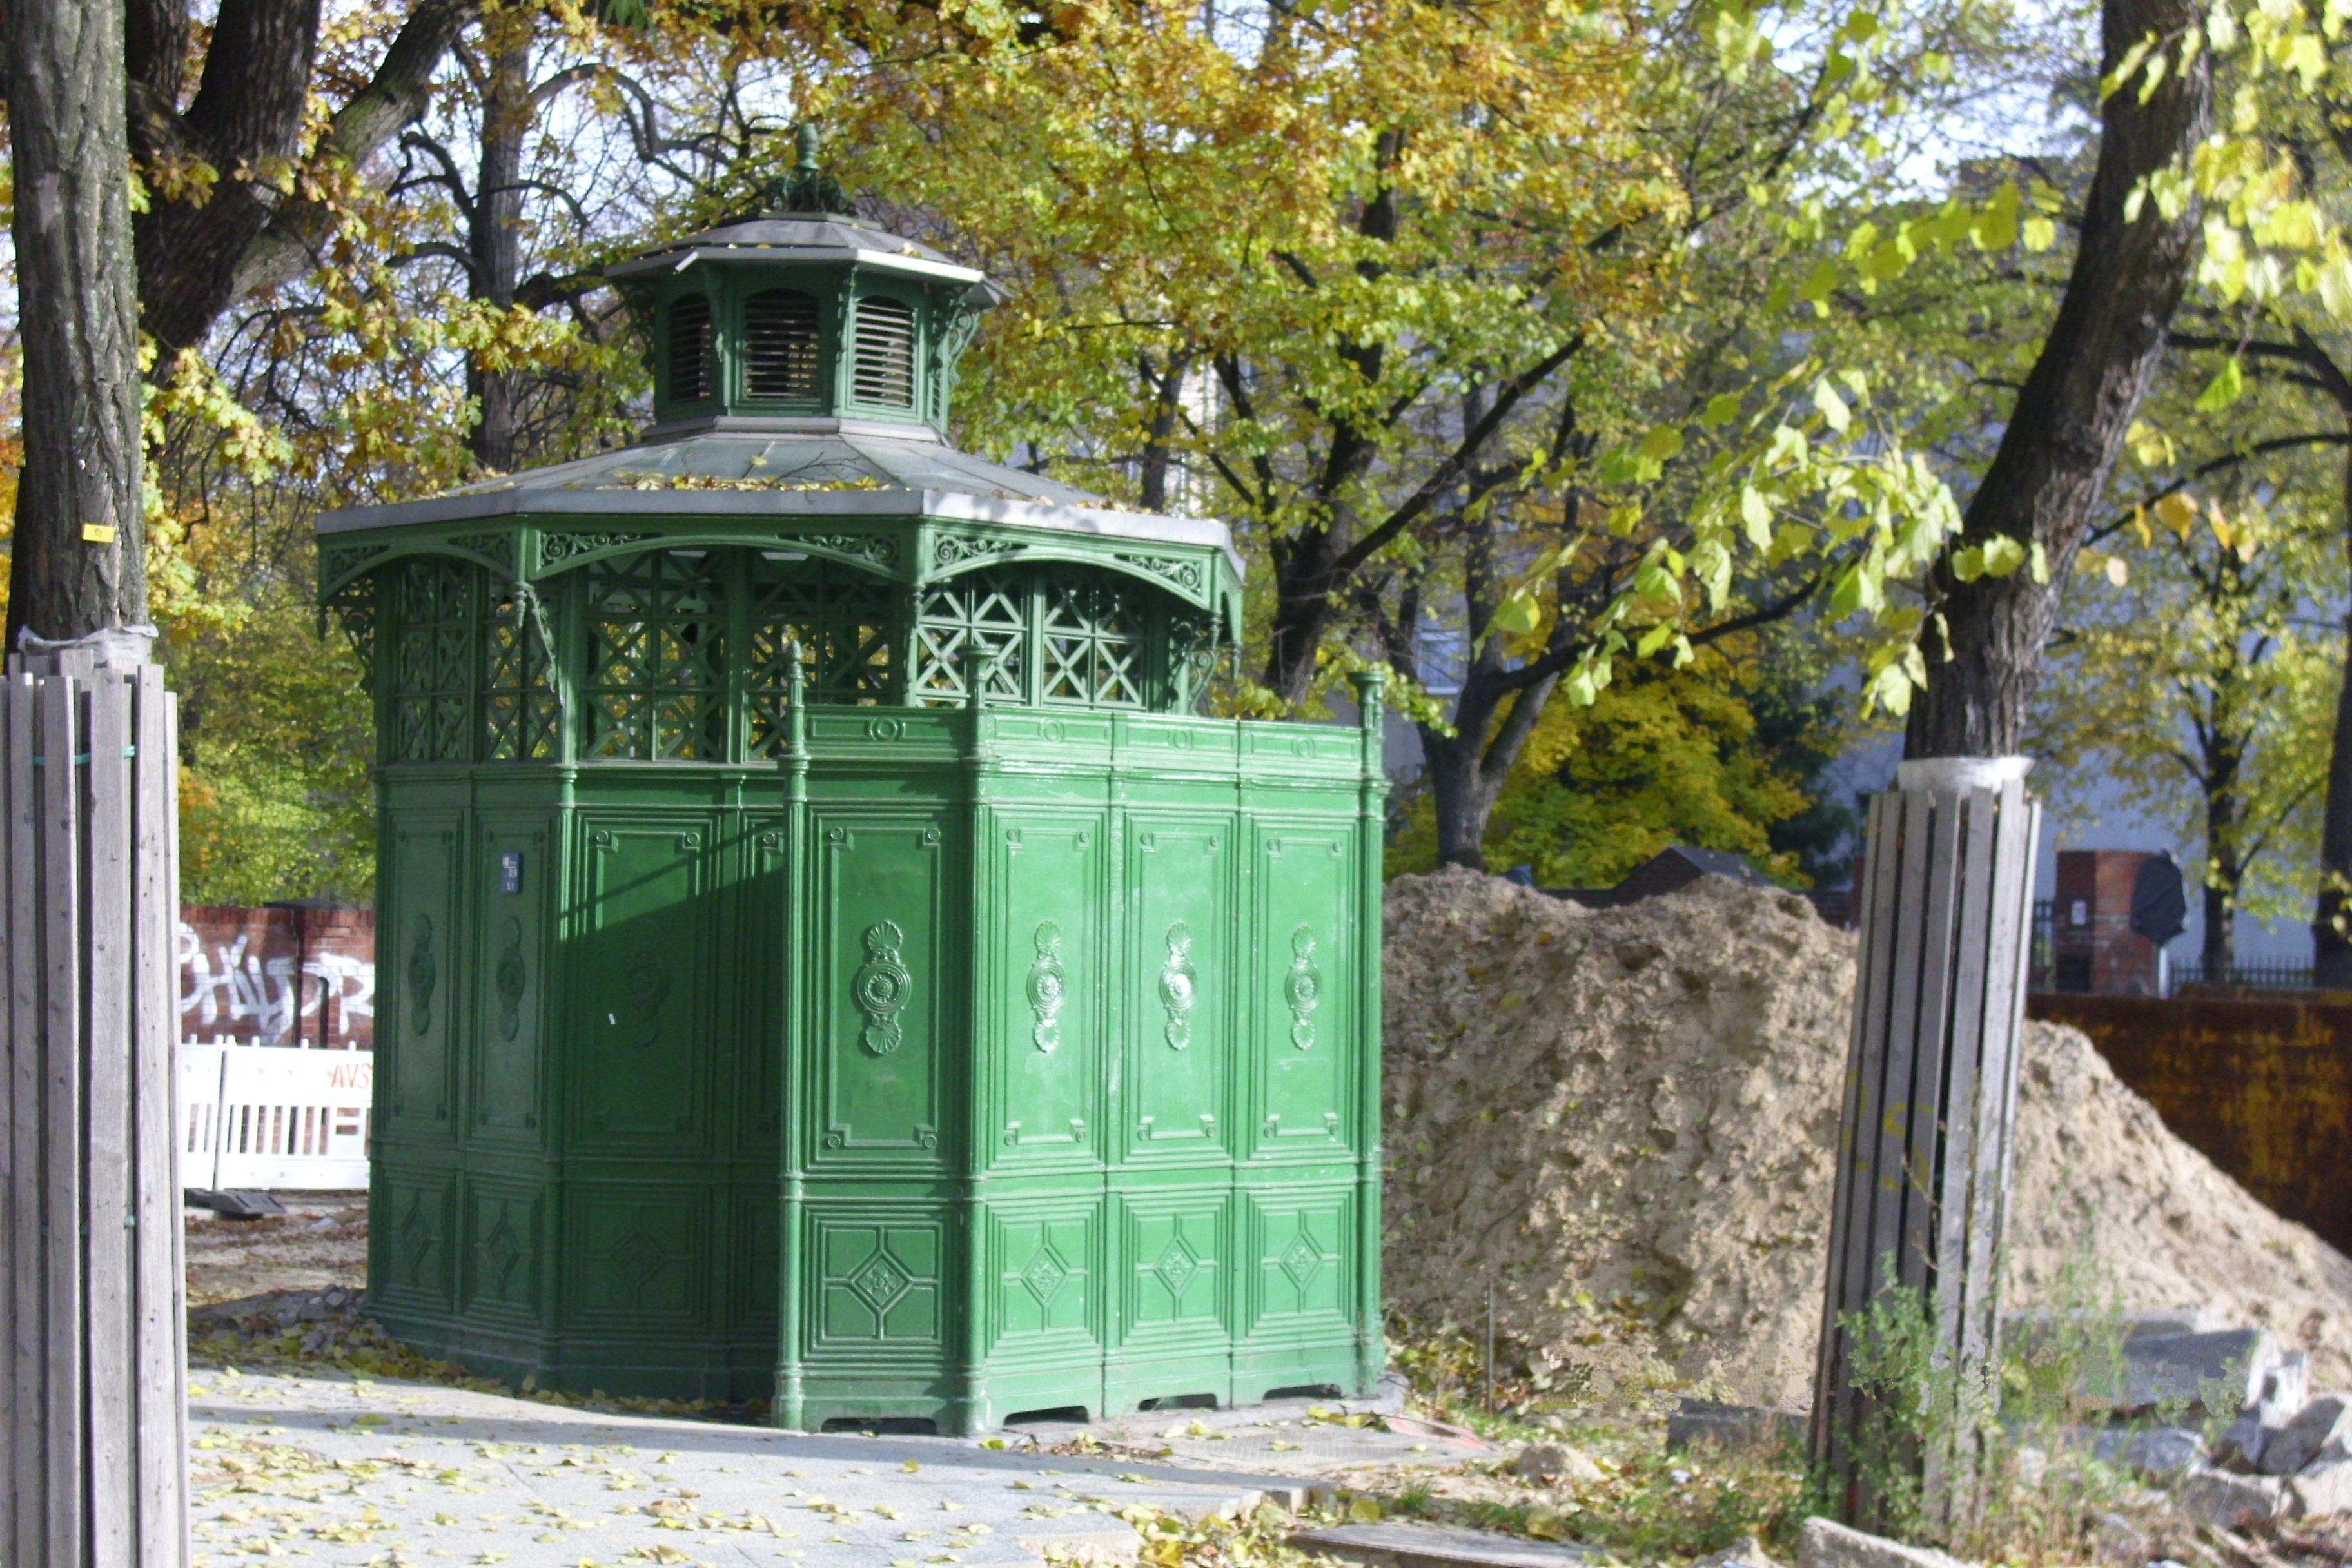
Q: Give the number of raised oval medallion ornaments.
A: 7